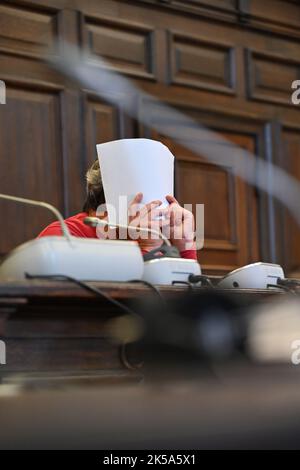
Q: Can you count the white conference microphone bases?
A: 3